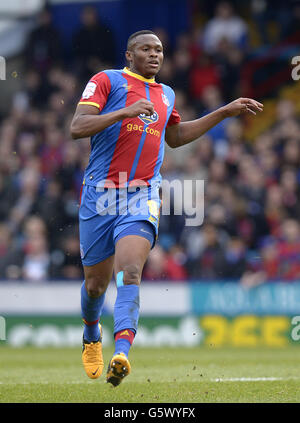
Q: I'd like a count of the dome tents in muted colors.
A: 0